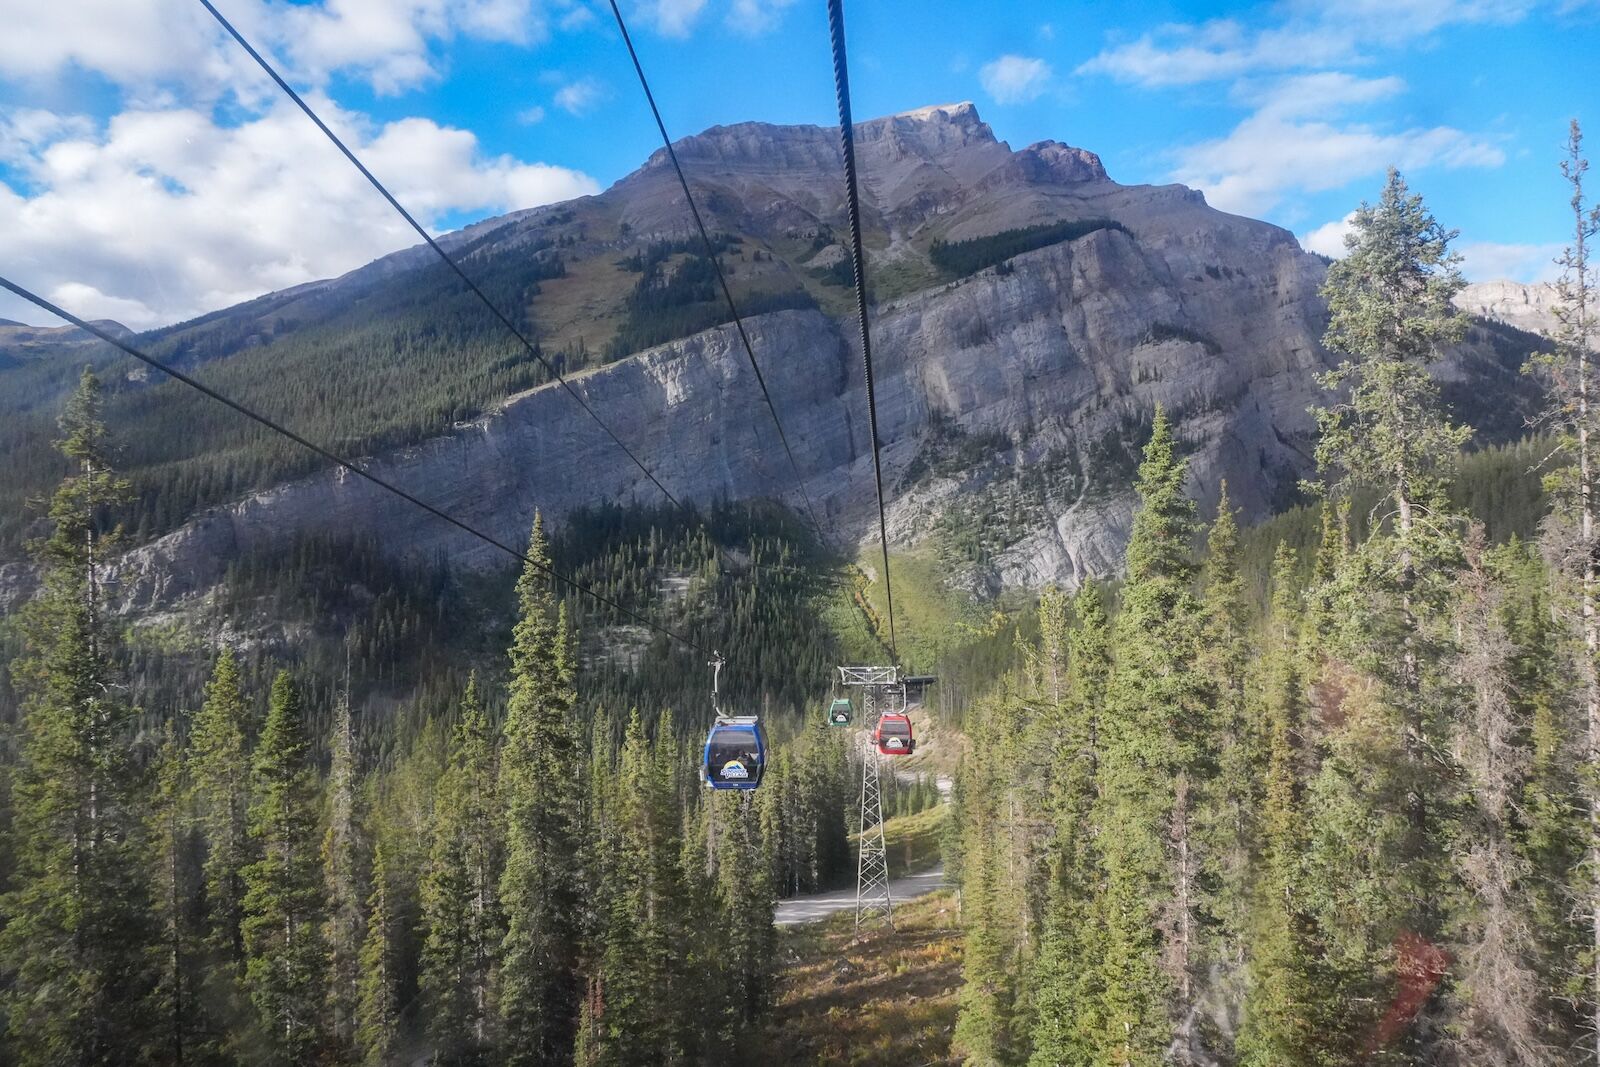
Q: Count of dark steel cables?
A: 4